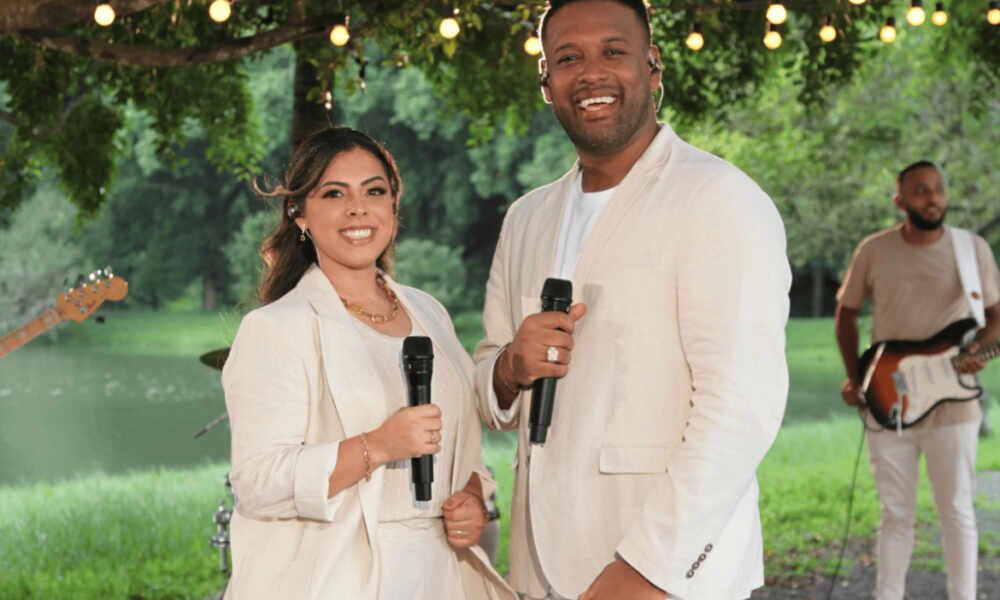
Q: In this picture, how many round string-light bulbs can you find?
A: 14